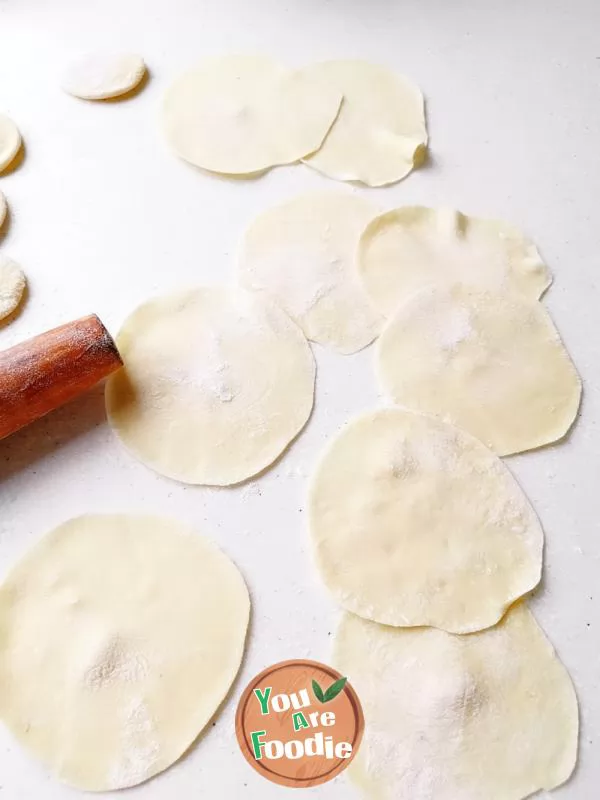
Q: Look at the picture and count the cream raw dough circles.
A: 13